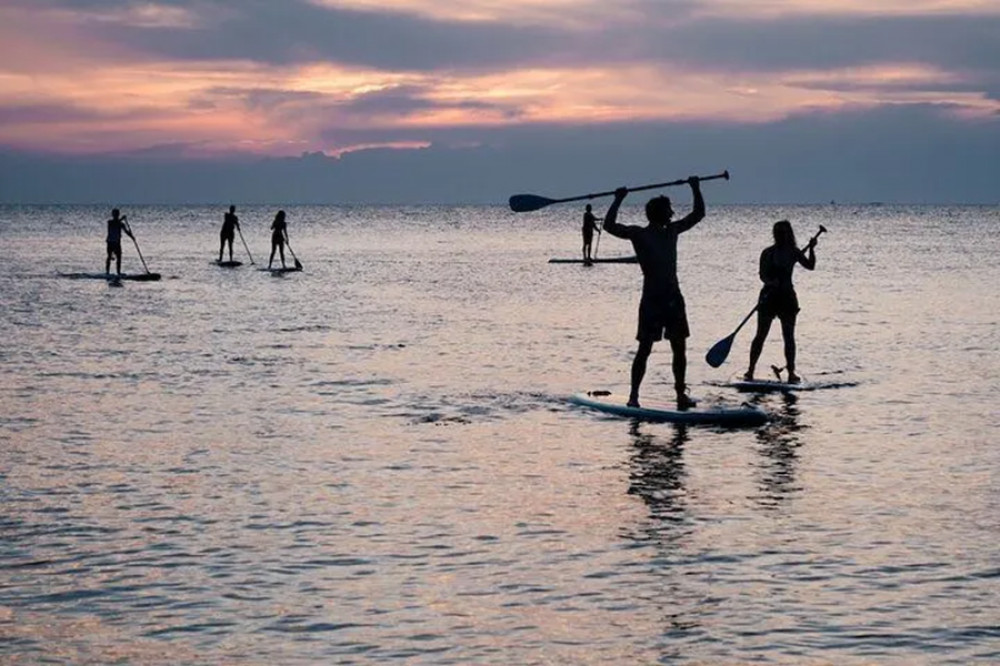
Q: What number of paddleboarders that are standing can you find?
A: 6